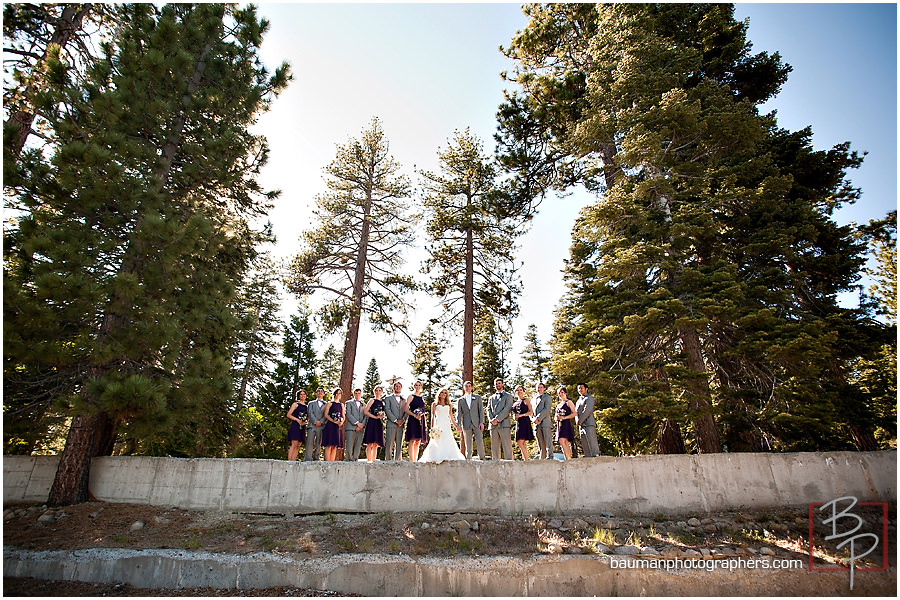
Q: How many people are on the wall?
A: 14